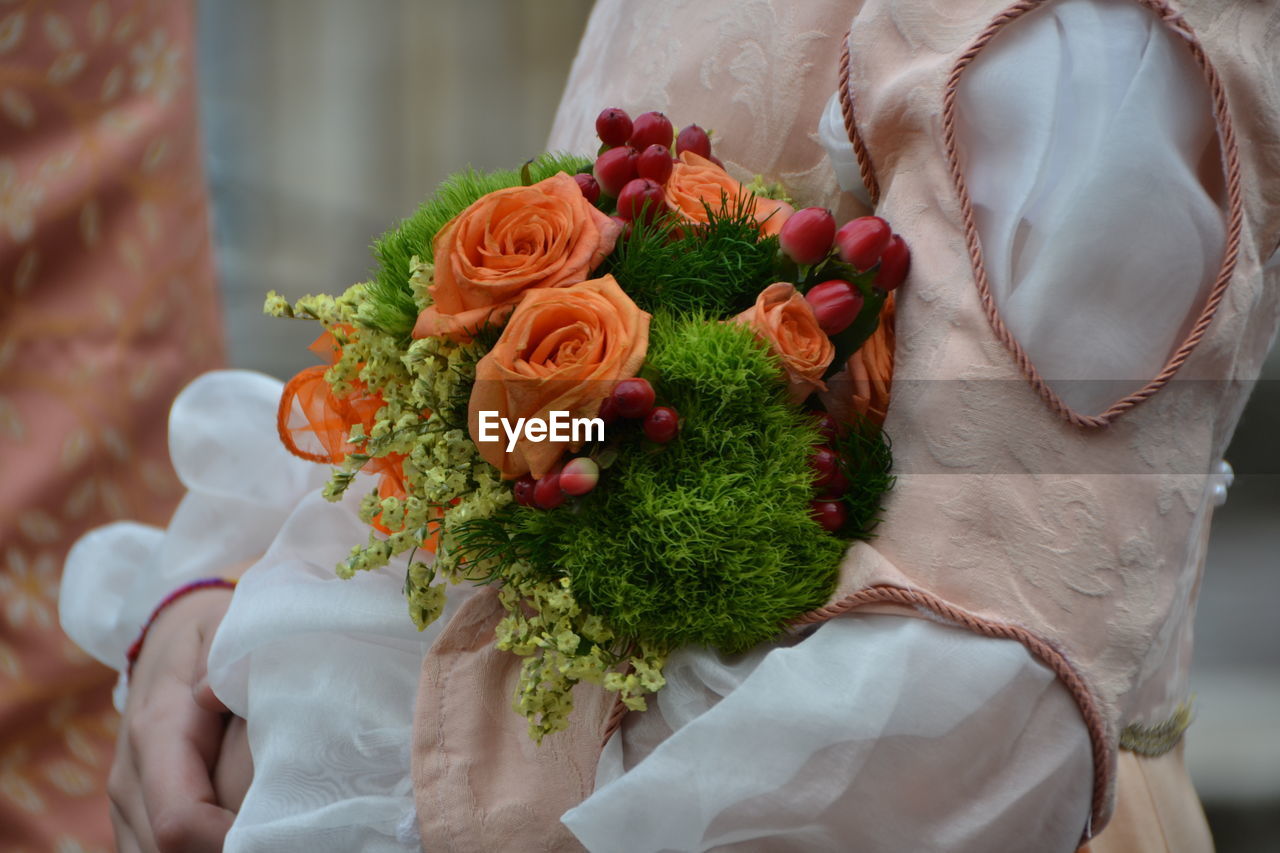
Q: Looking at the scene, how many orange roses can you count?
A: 5